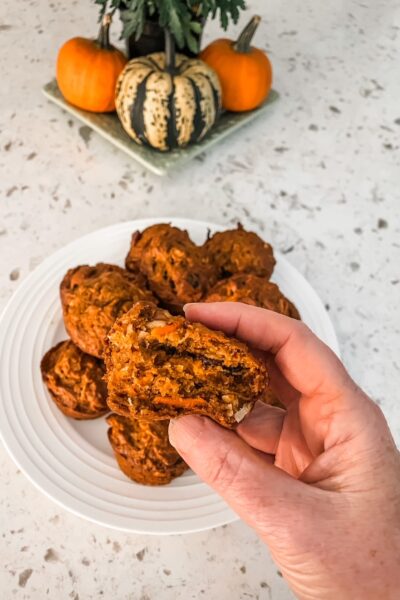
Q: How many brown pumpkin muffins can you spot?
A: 7